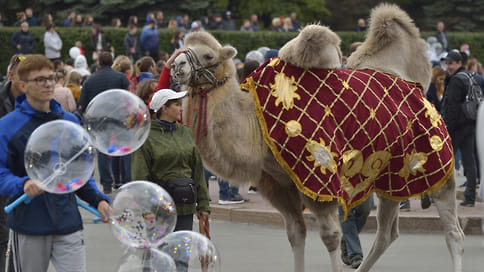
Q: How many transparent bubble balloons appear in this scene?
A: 5